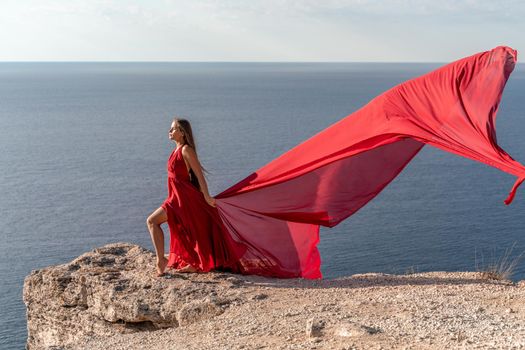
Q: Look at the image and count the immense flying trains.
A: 1